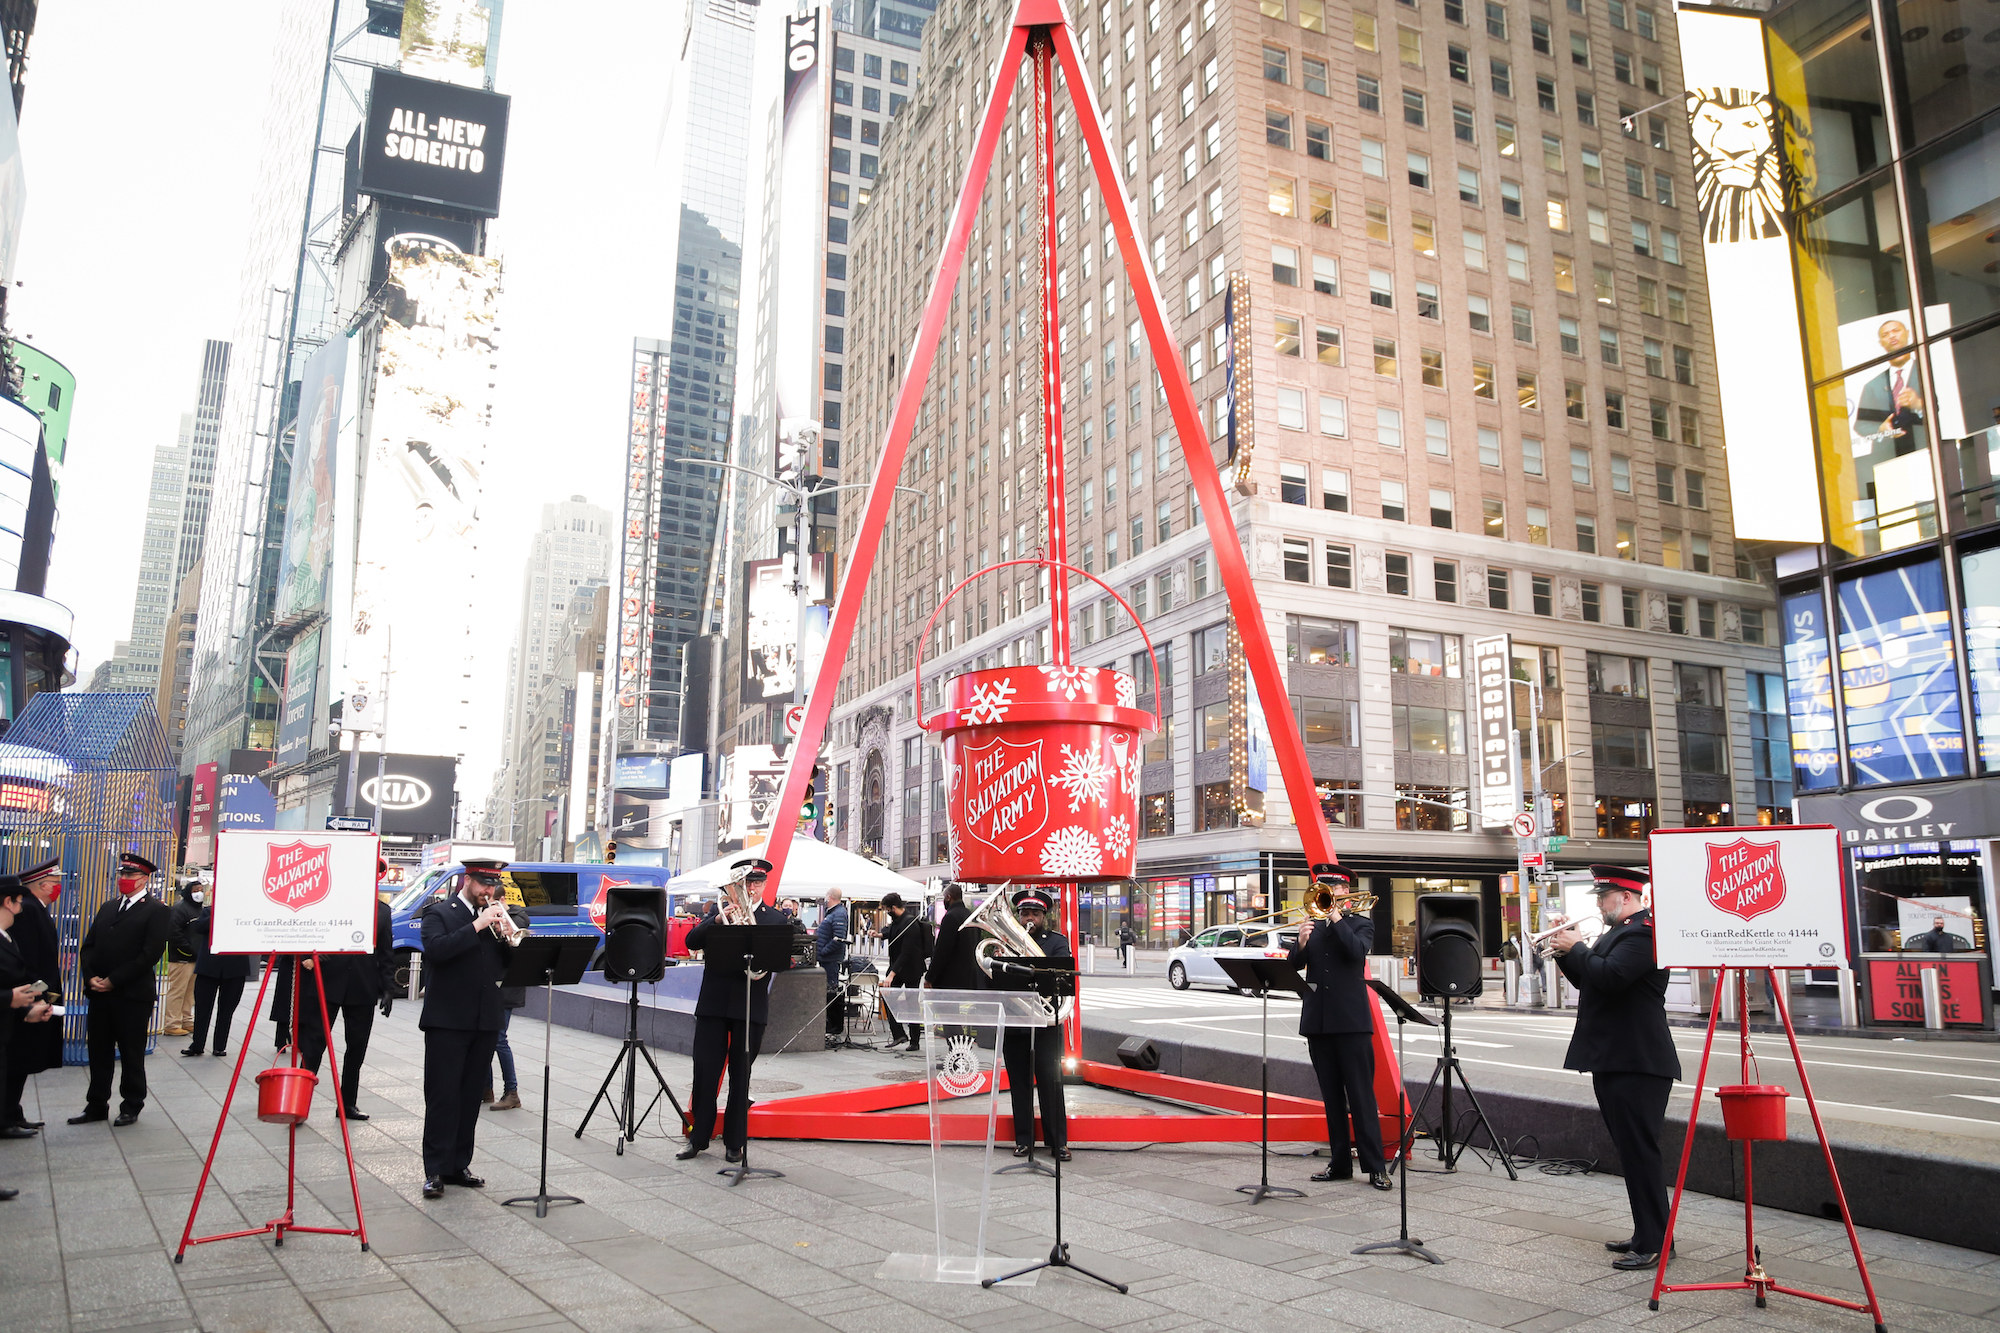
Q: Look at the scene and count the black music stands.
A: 5